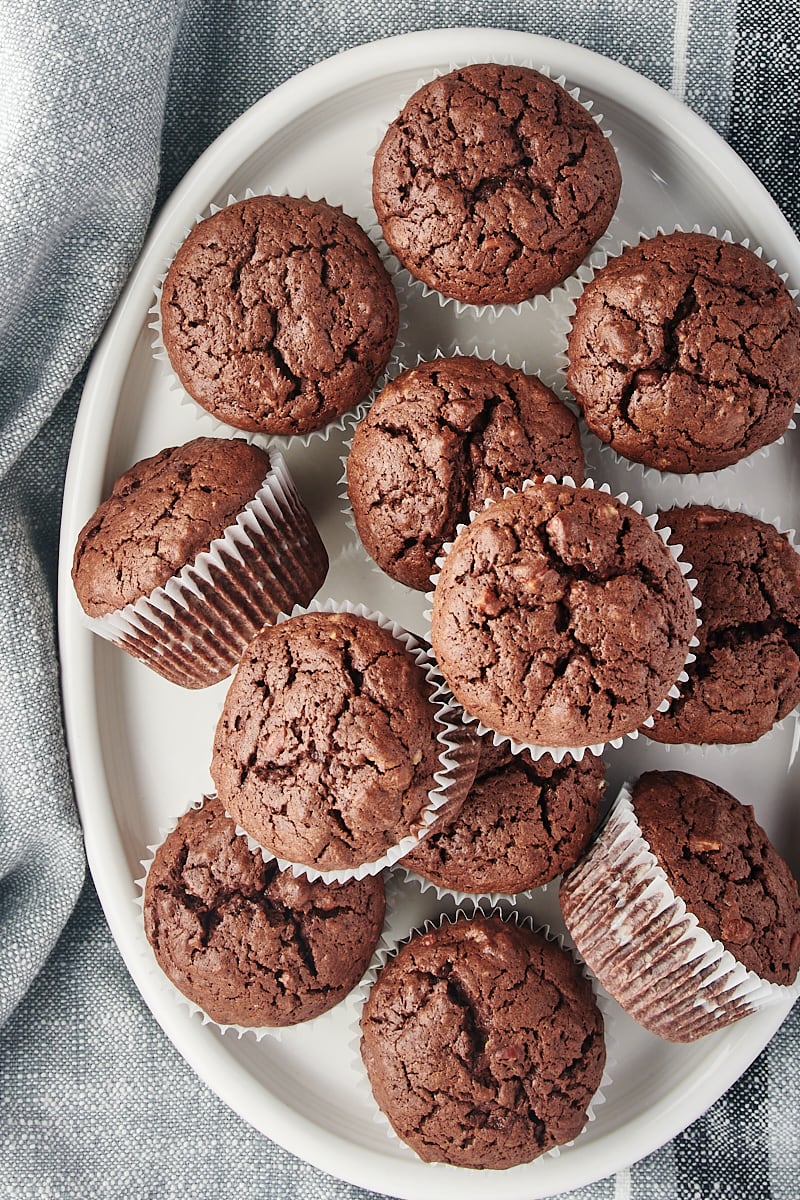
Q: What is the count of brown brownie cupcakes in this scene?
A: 12